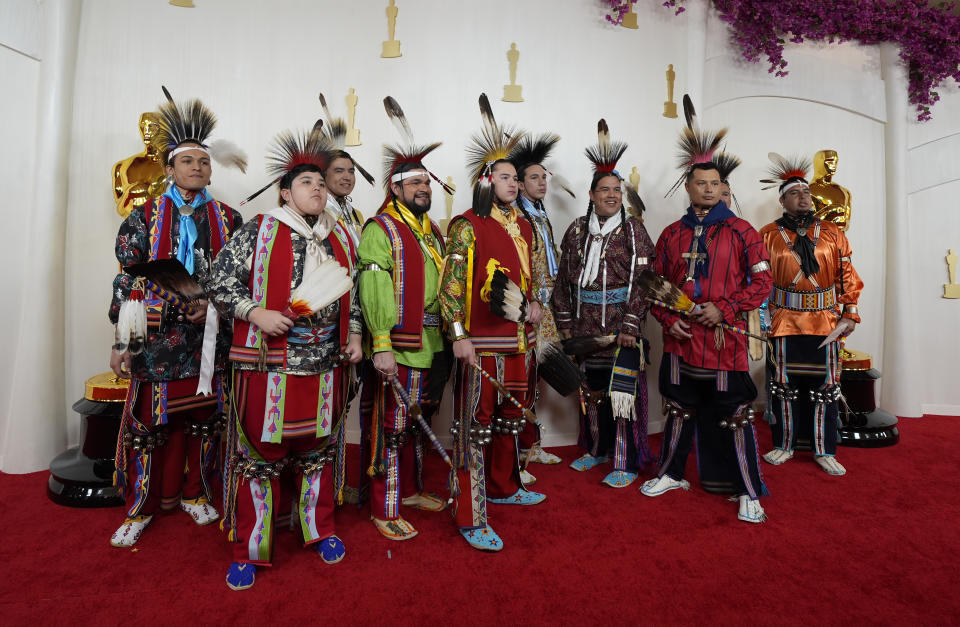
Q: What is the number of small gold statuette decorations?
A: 9